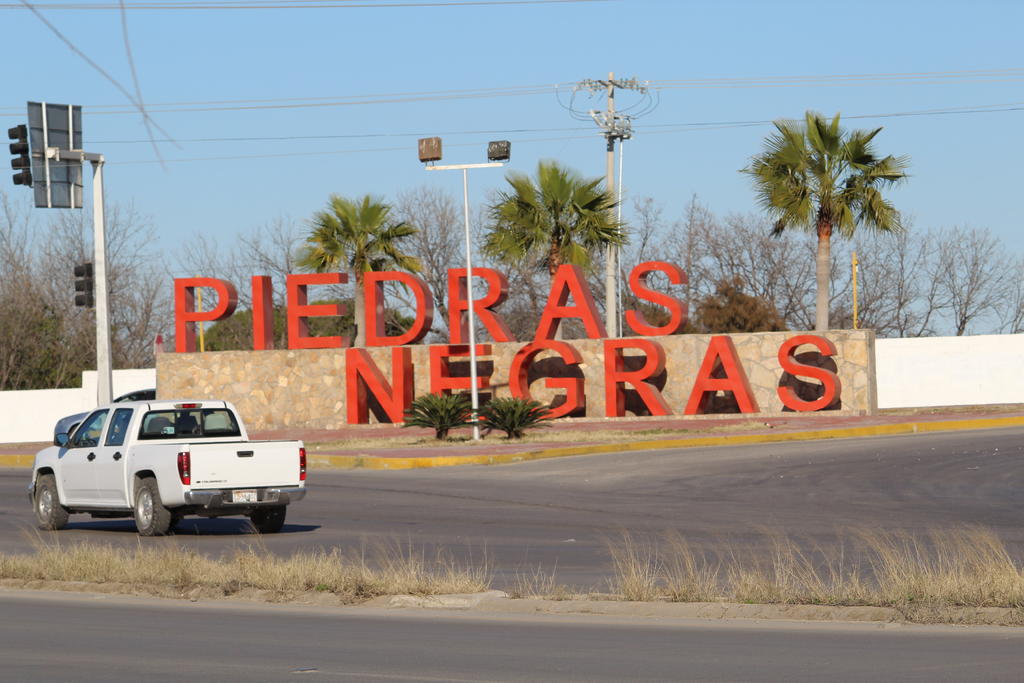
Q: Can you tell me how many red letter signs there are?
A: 13